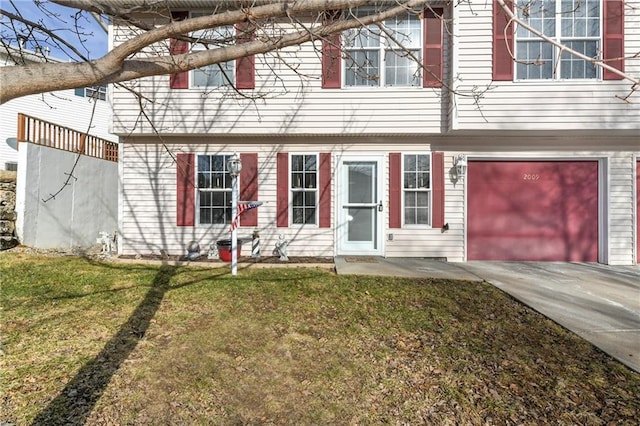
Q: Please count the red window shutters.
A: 12